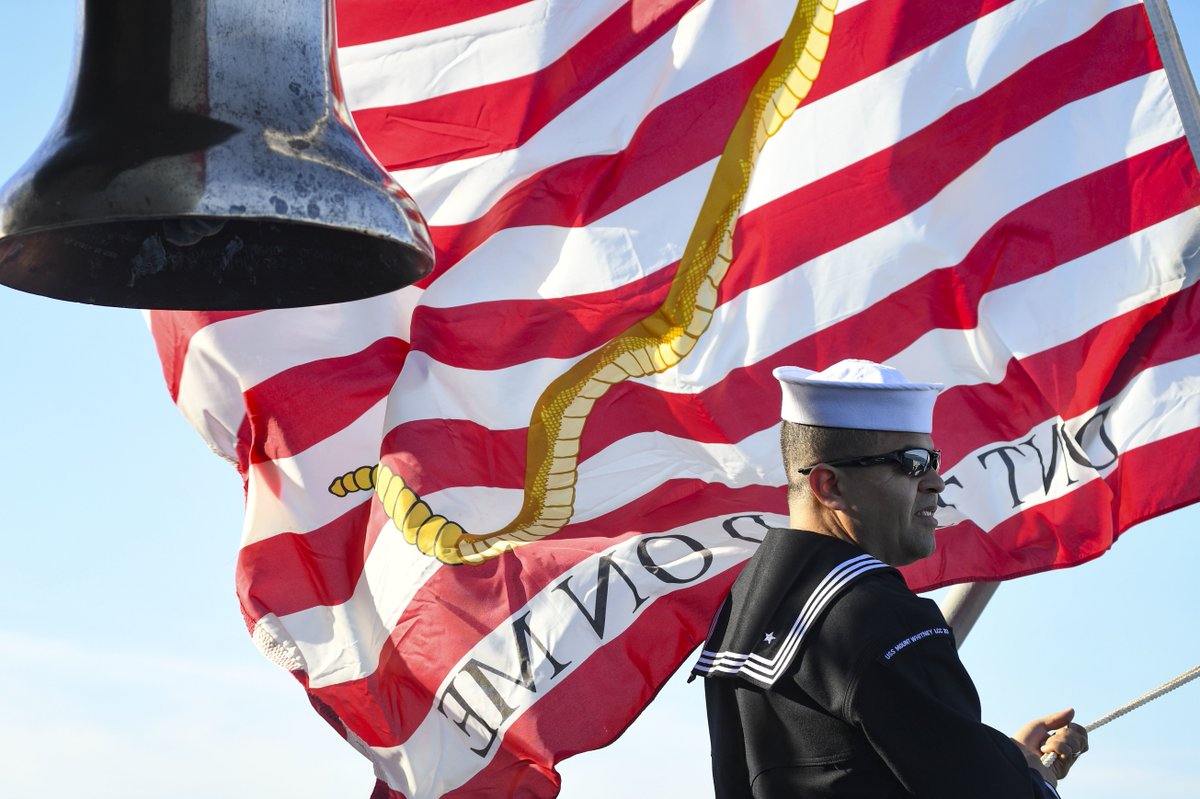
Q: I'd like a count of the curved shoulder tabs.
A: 1